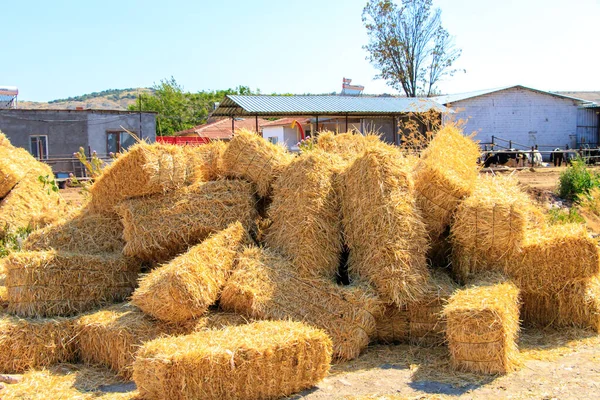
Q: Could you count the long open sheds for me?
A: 1